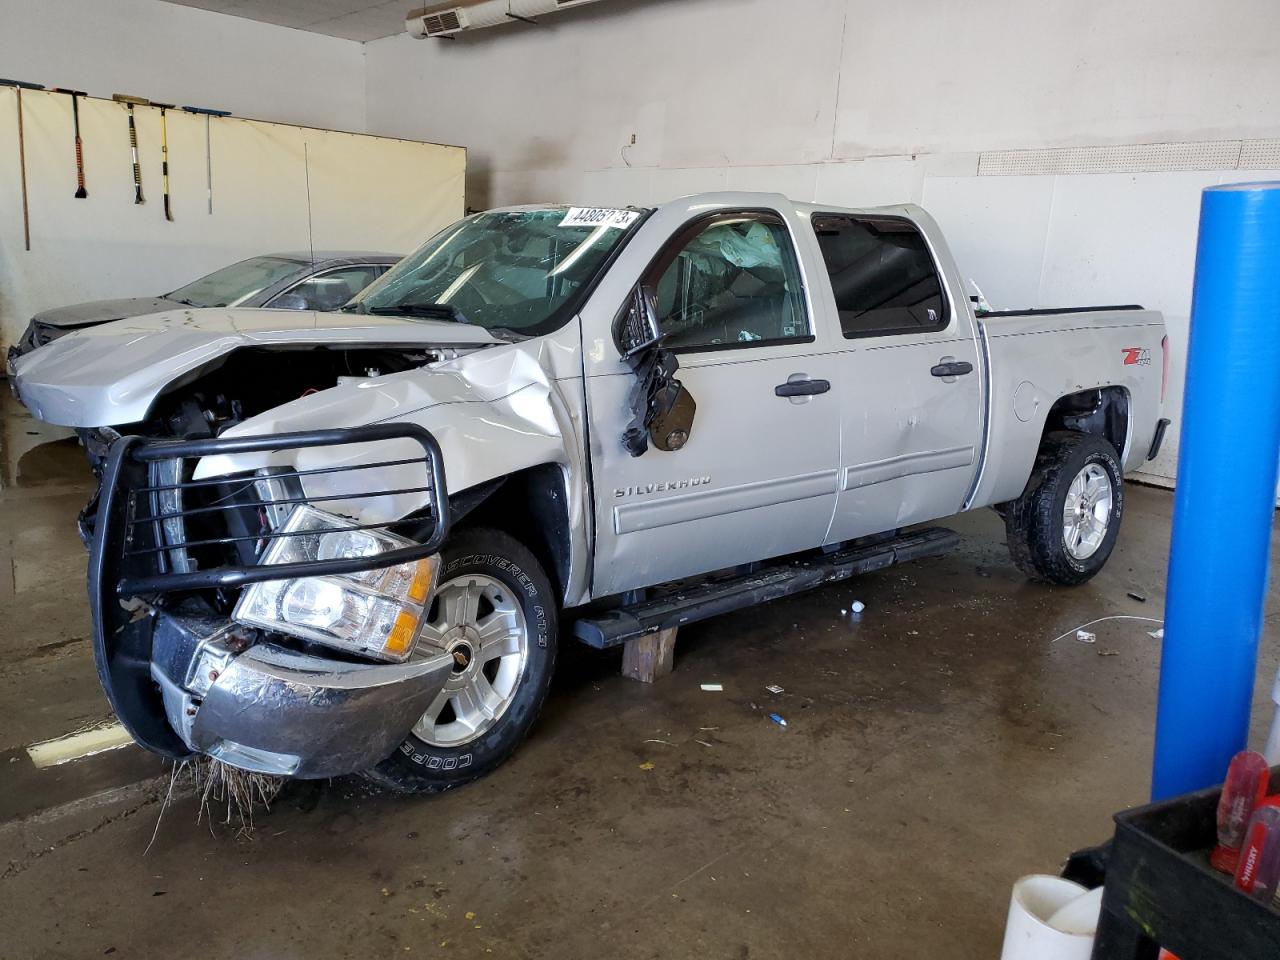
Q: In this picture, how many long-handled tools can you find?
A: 5